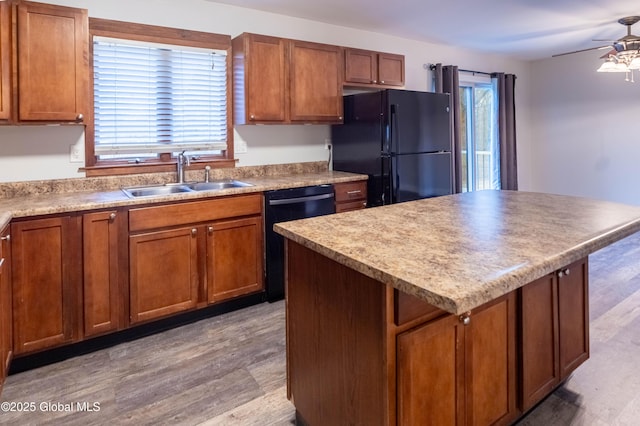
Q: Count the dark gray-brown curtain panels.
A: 2